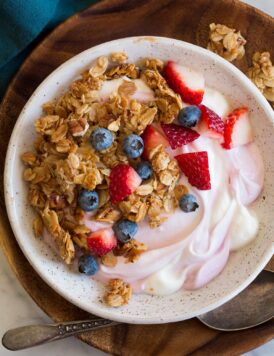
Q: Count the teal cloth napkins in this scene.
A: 1